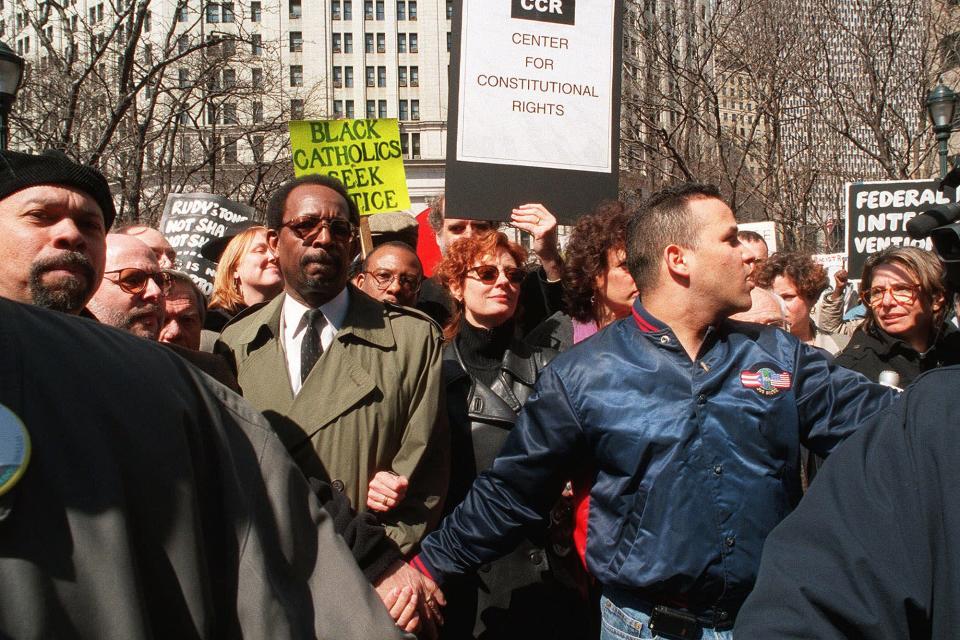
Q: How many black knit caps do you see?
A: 1